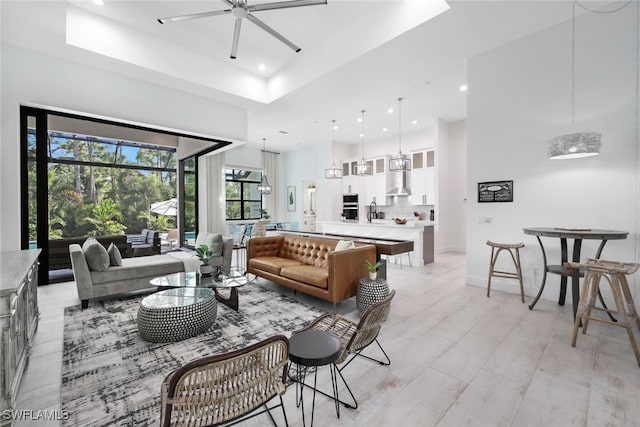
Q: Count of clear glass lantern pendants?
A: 3